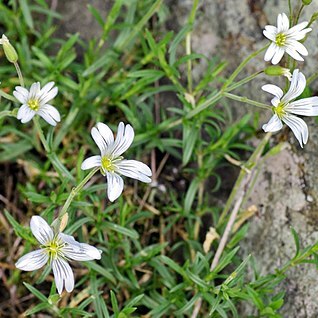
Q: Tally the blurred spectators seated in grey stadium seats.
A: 0